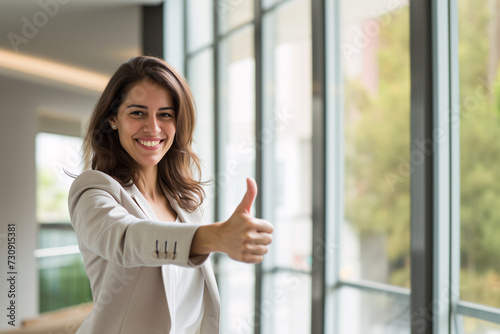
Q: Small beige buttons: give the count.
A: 3